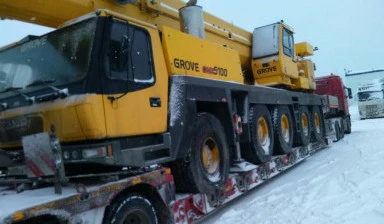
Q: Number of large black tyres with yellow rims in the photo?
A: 5